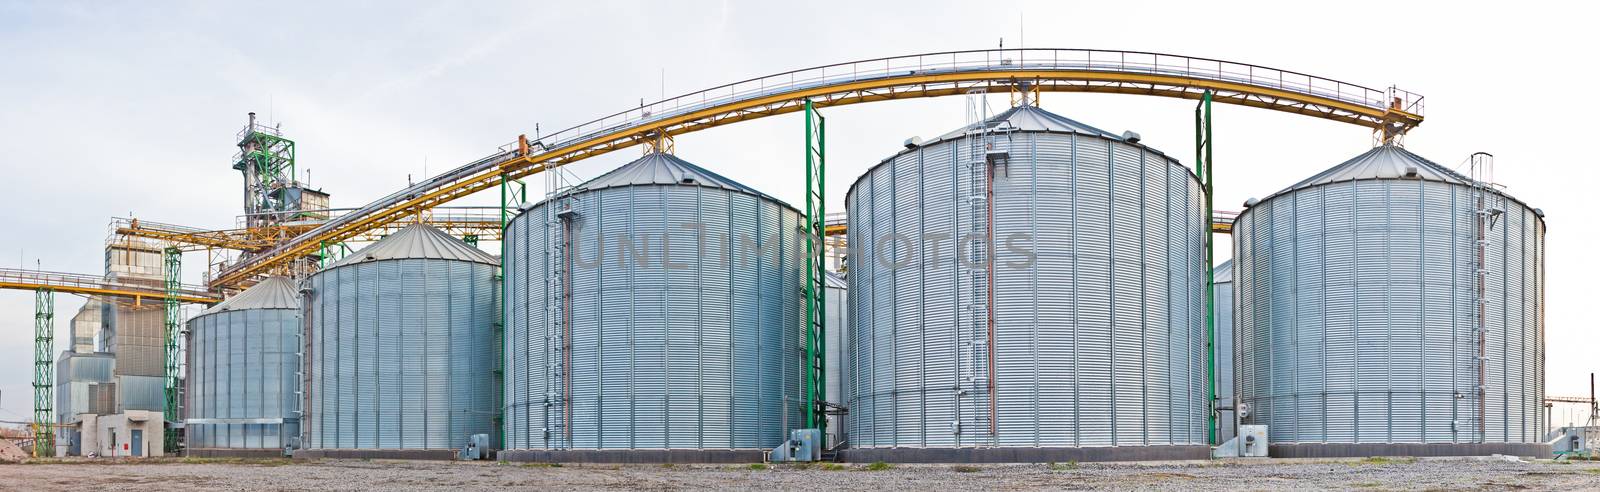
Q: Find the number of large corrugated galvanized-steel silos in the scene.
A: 5